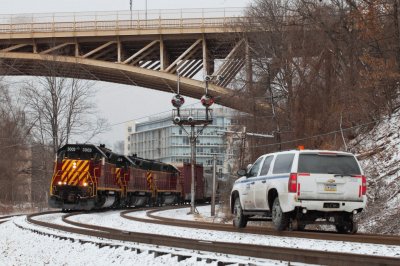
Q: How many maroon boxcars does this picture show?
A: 1